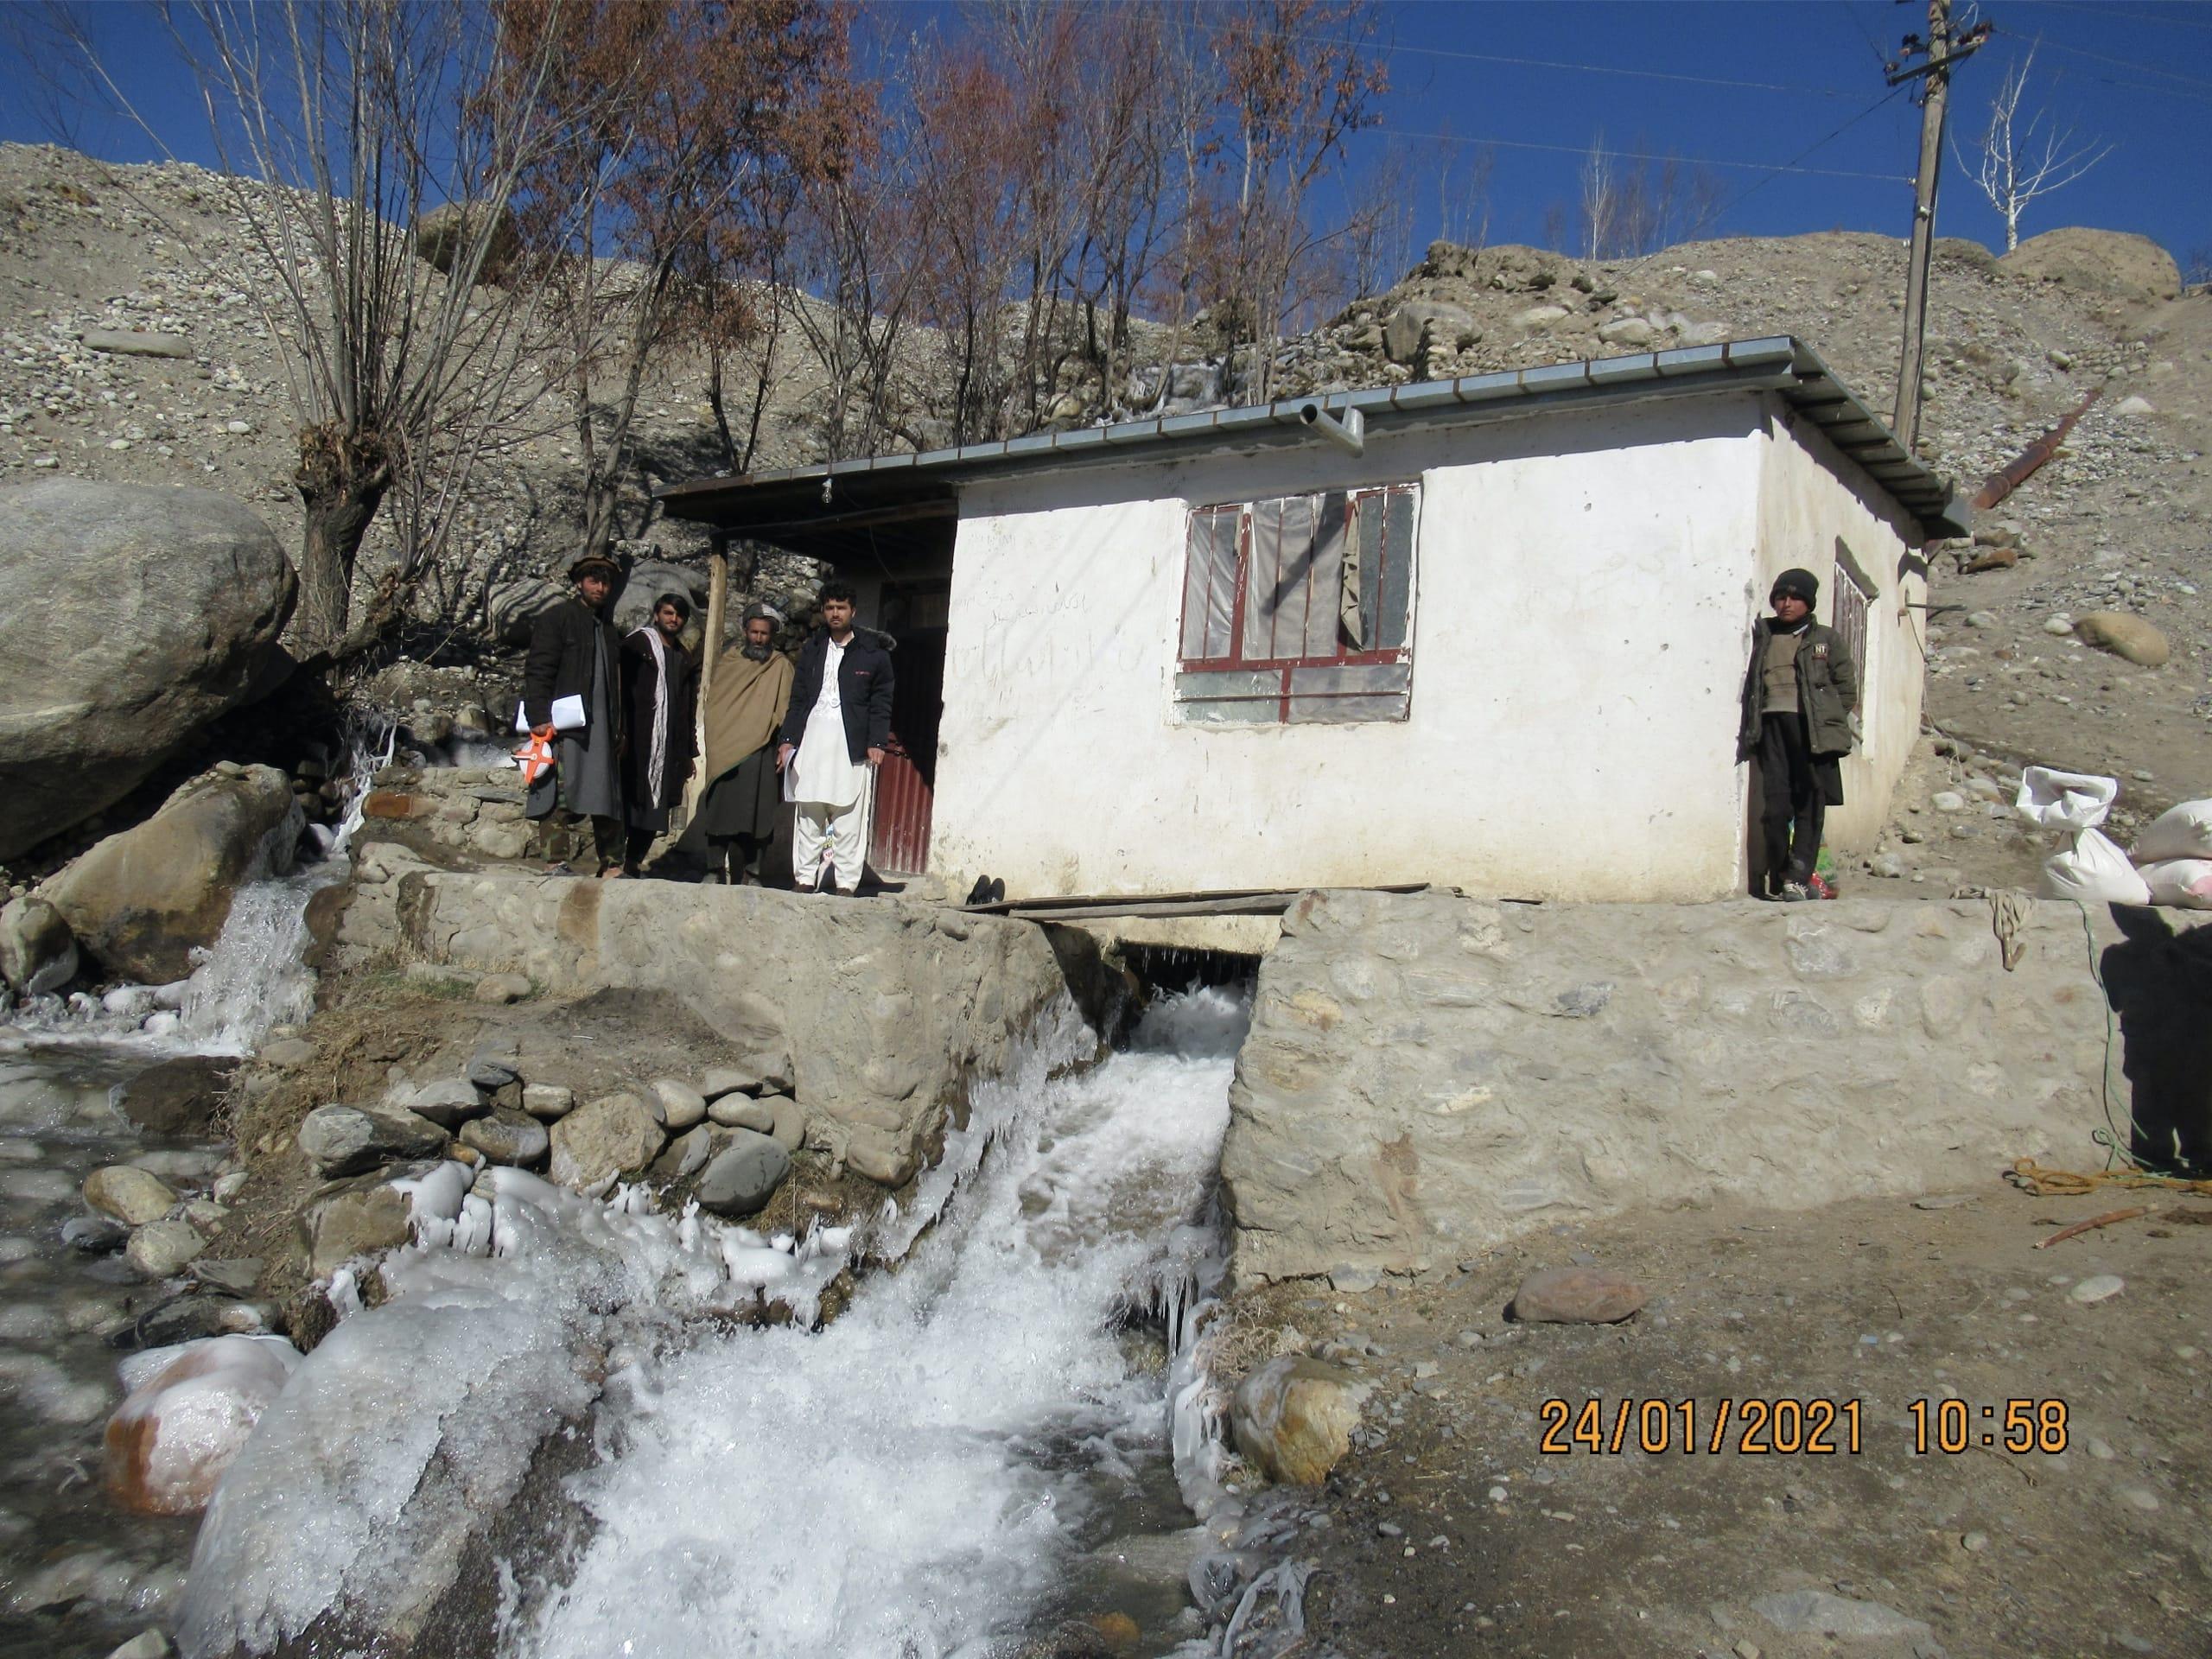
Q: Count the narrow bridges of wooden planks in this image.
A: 1